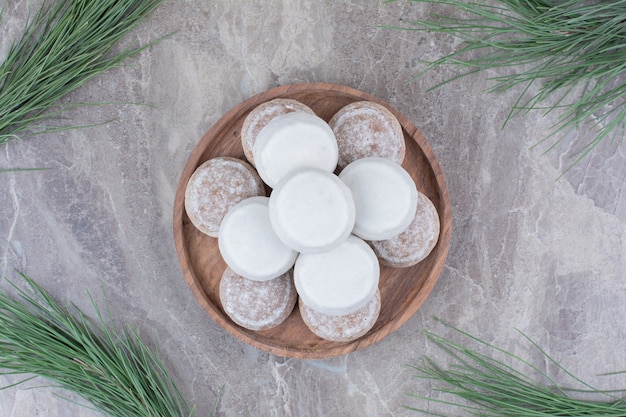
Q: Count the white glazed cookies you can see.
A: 5